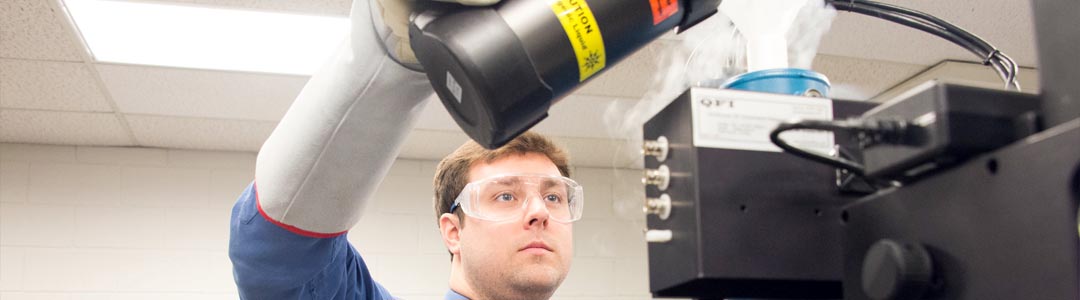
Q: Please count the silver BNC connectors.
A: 3